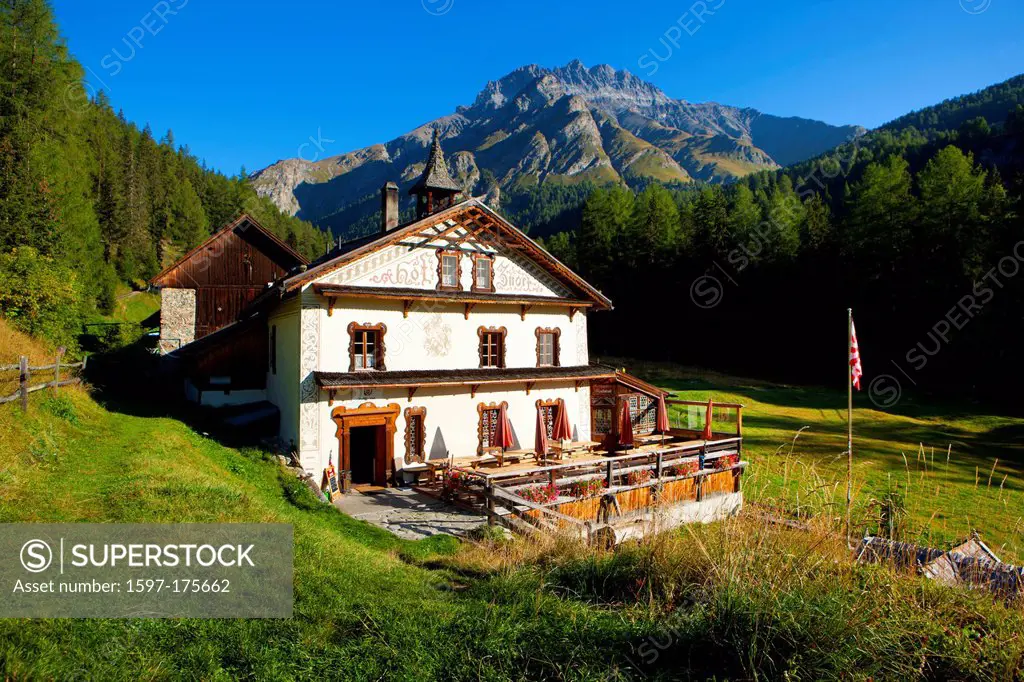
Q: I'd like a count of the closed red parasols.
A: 6